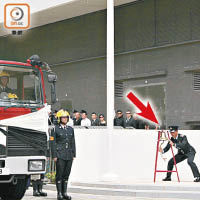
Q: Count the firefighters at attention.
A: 1